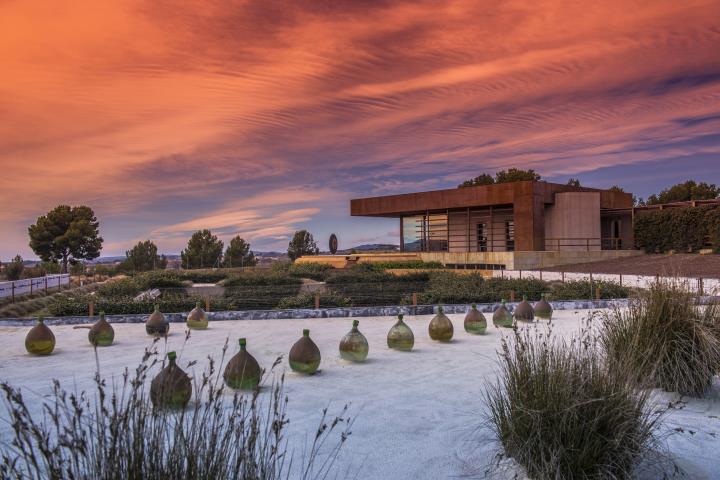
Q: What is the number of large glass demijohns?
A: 14